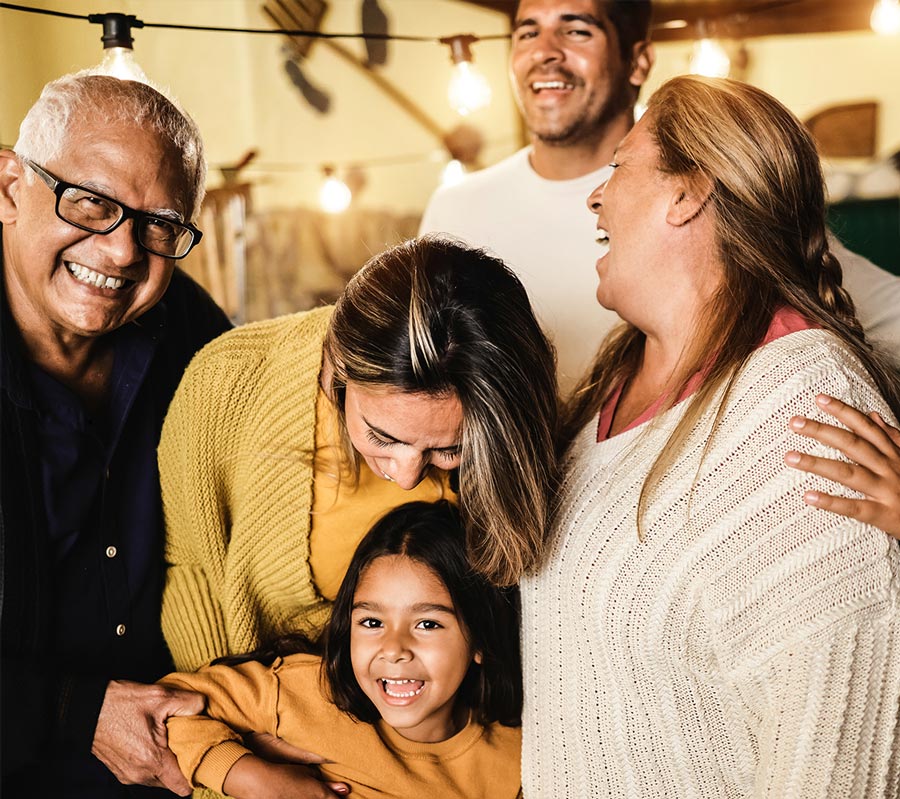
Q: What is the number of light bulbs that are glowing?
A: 6